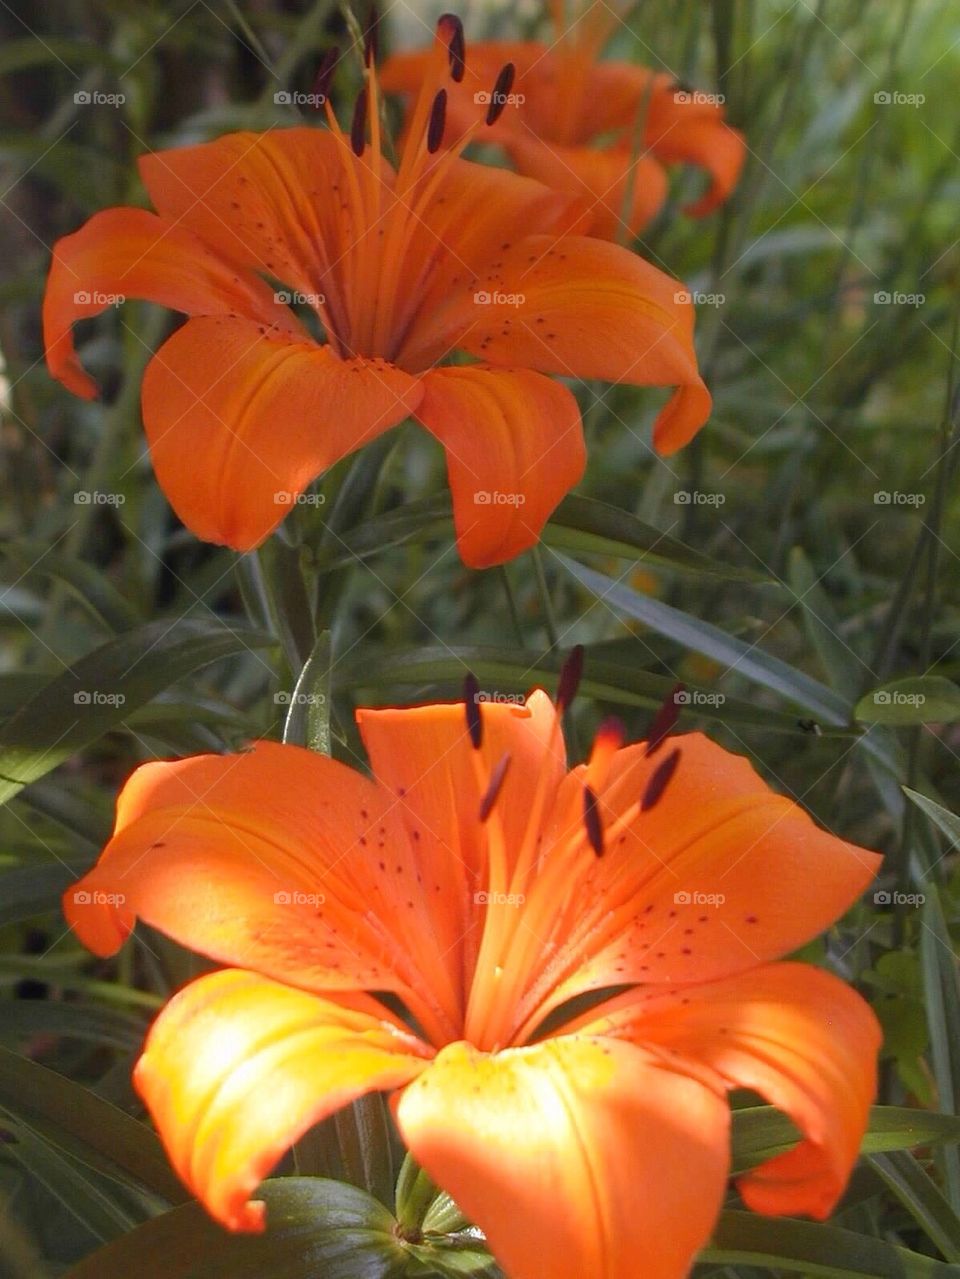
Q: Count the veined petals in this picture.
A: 12